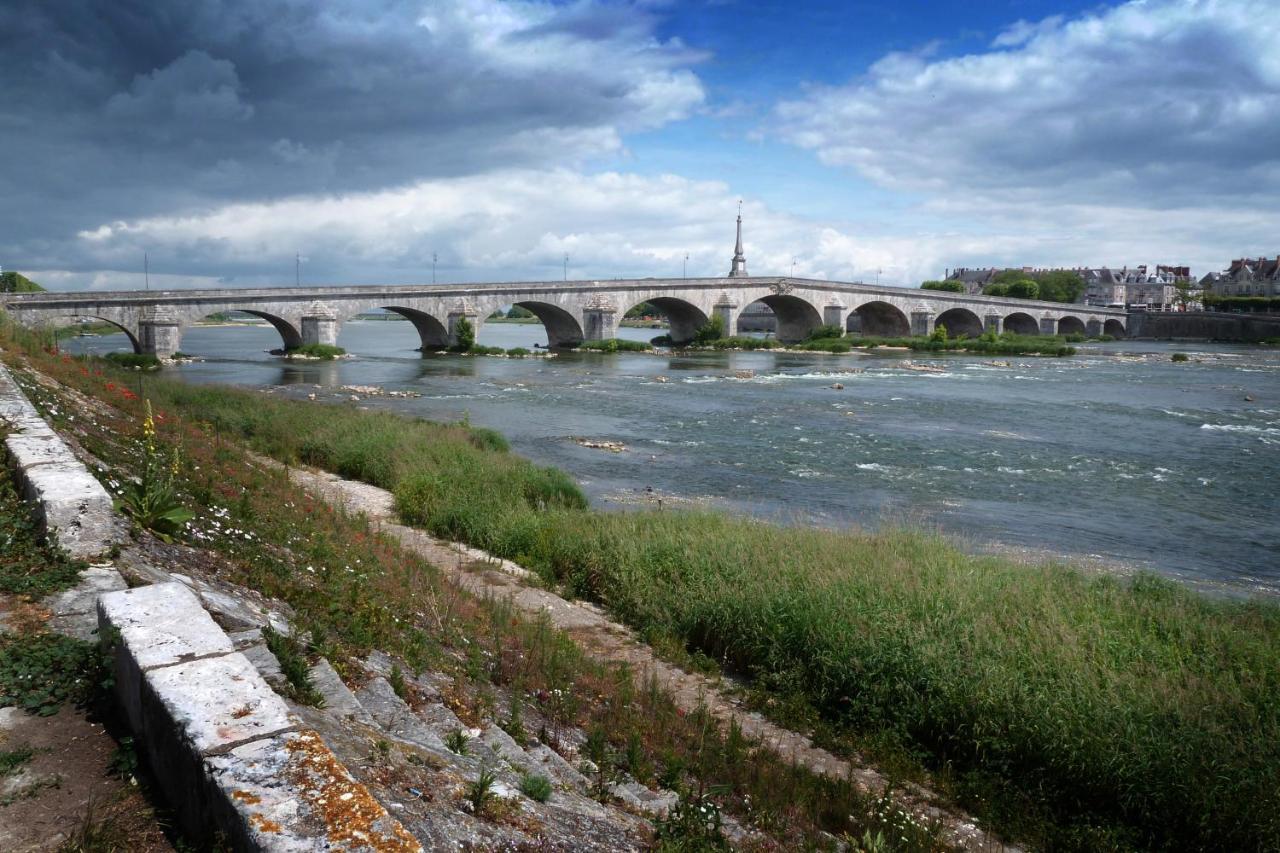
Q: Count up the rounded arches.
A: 11